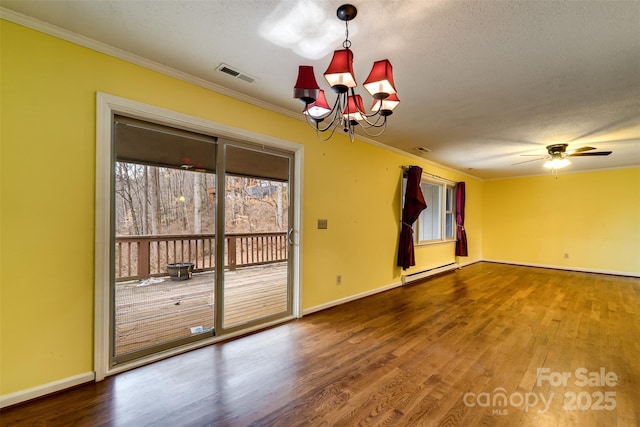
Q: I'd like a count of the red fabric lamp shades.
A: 6